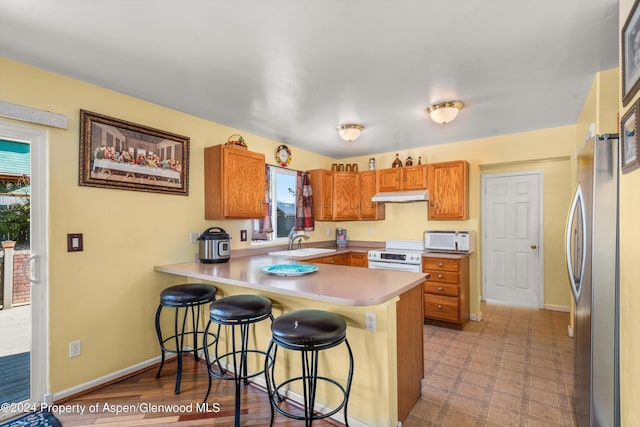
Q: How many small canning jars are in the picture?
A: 4